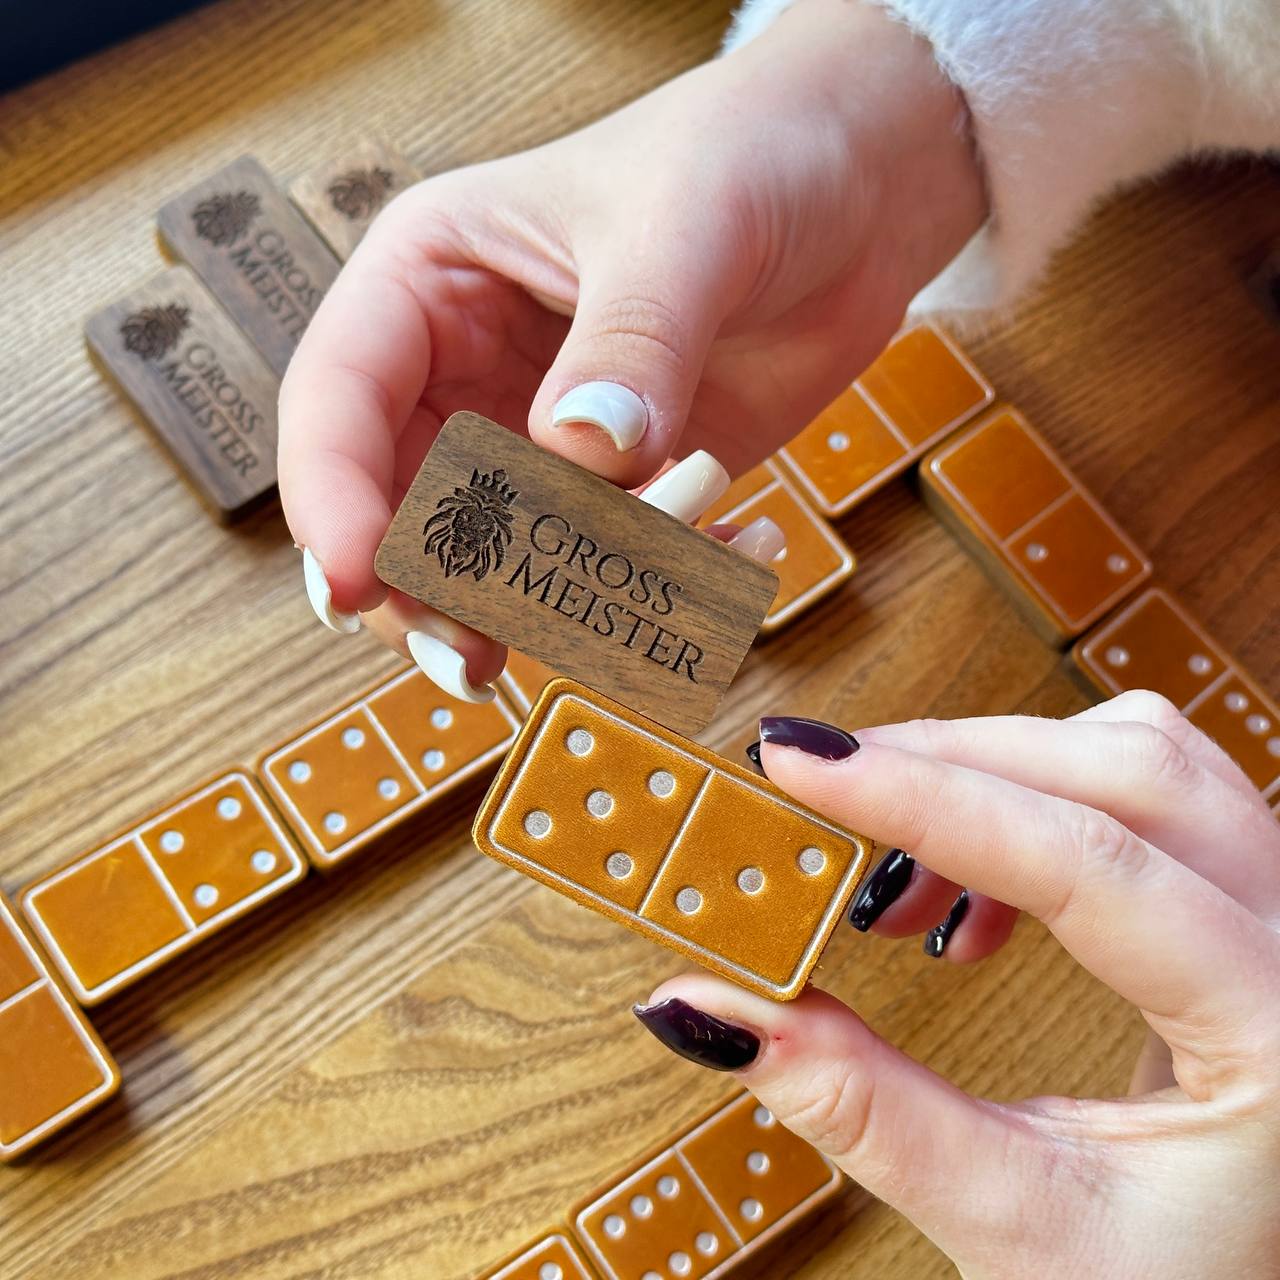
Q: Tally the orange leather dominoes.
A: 11